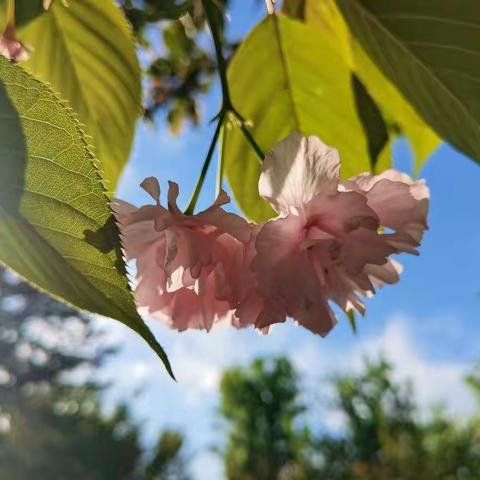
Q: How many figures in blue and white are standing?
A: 0